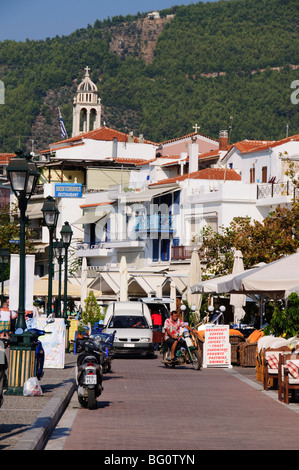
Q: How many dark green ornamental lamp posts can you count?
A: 5